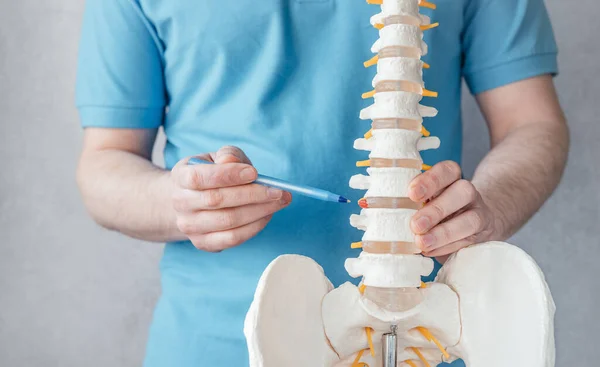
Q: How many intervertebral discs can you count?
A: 8